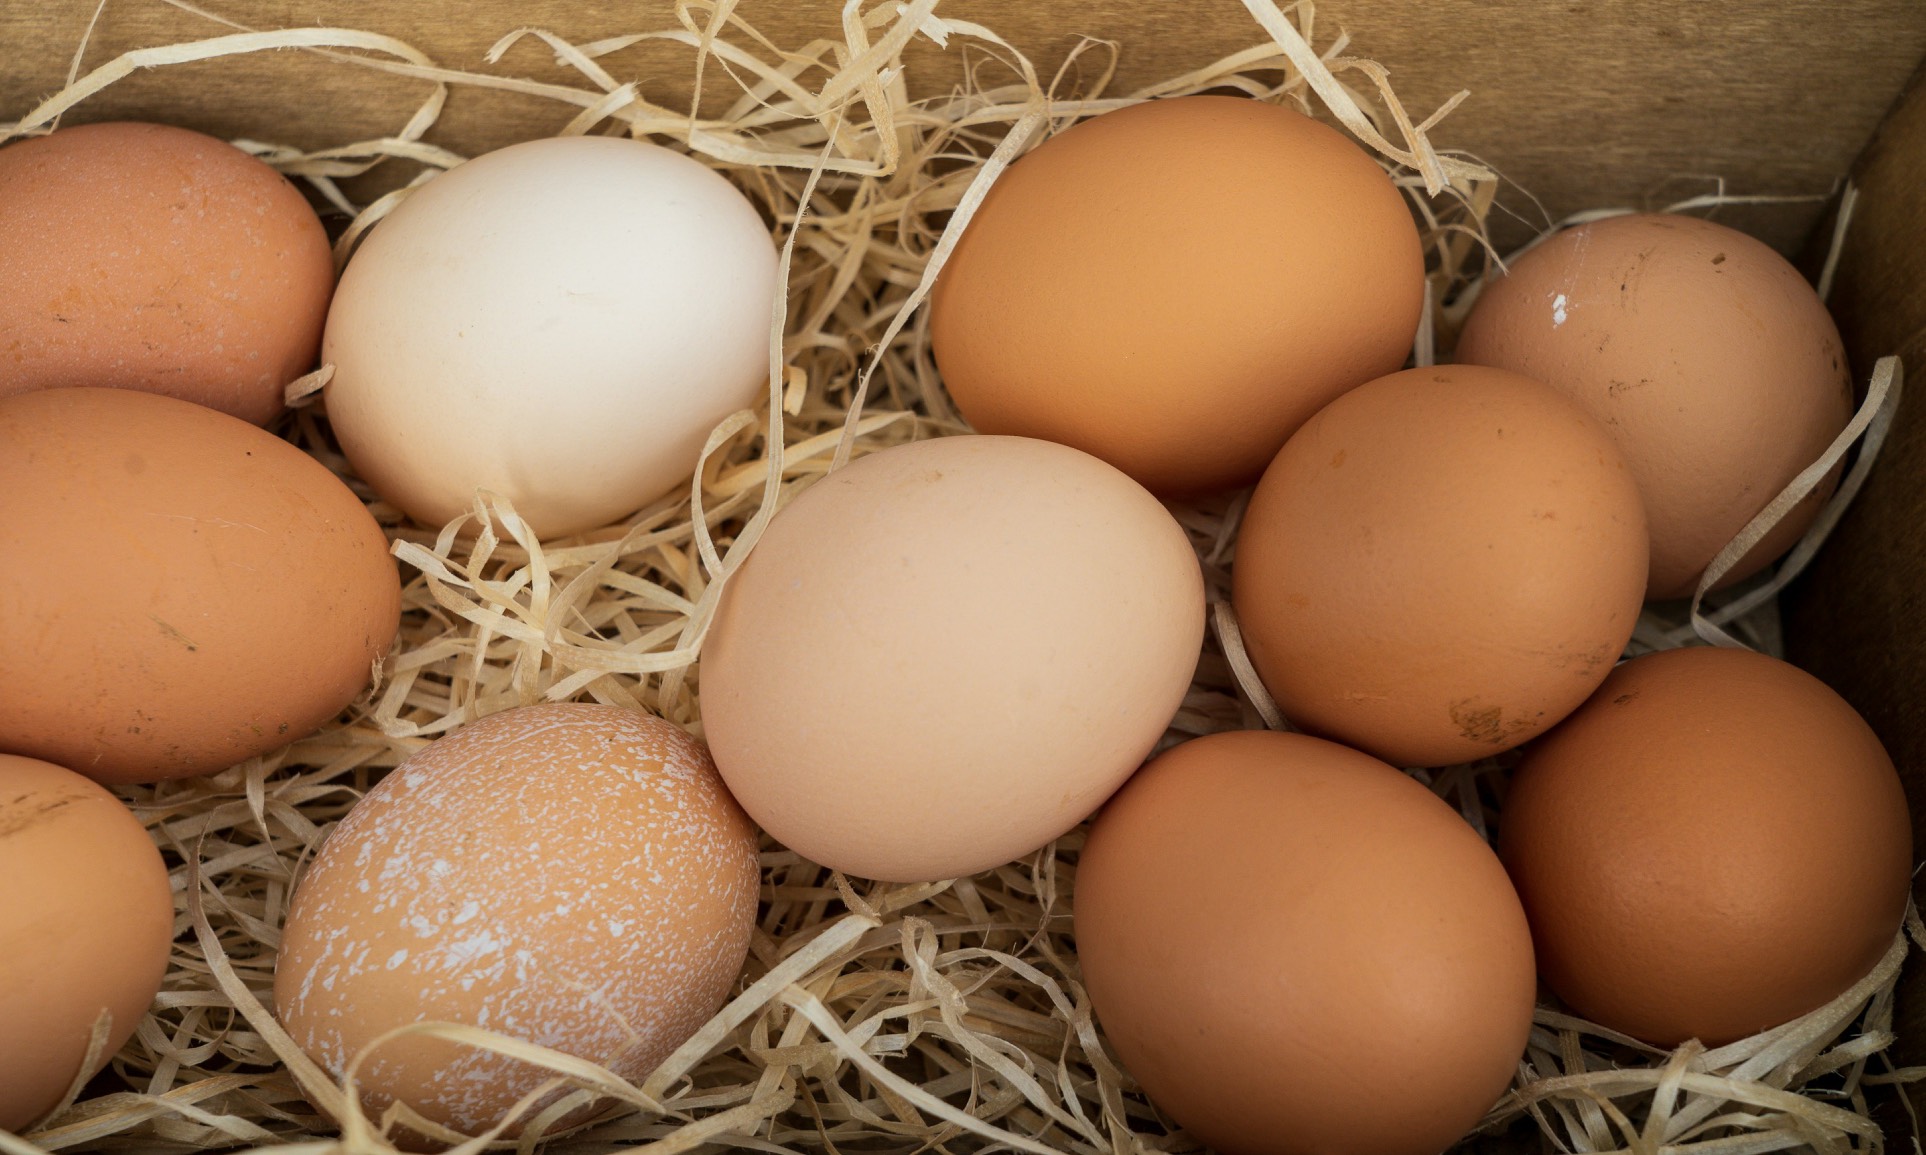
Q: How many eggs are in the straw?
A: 11